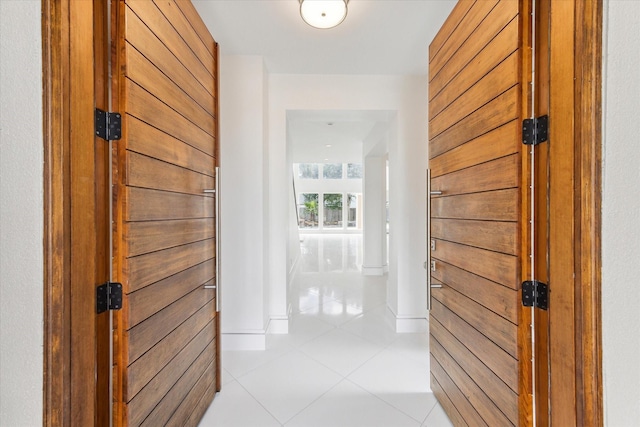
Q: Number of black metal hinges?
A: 4